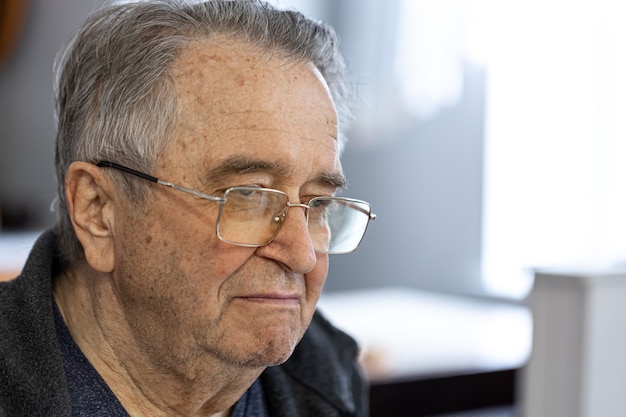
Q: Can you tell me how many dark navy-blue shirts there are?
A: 1